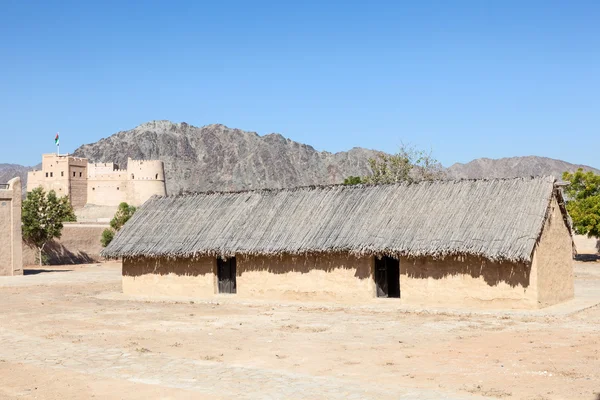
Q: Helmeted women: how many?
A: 0